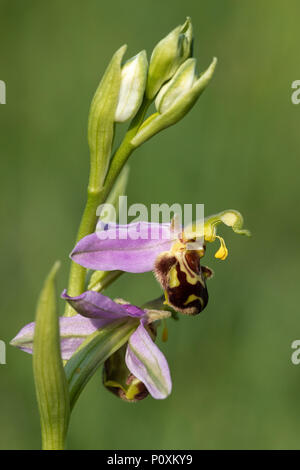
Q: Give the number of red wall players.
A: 0